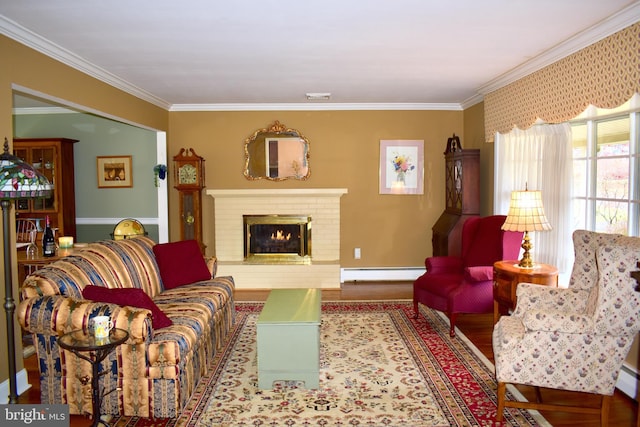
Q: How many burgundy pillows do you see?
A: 2